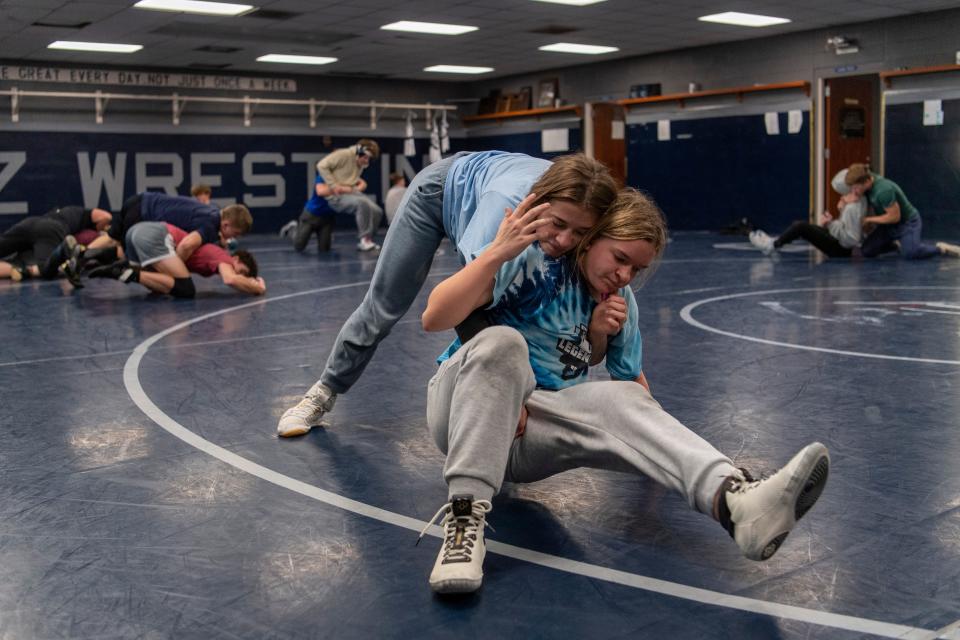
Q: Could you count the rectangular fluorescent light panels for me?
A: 8